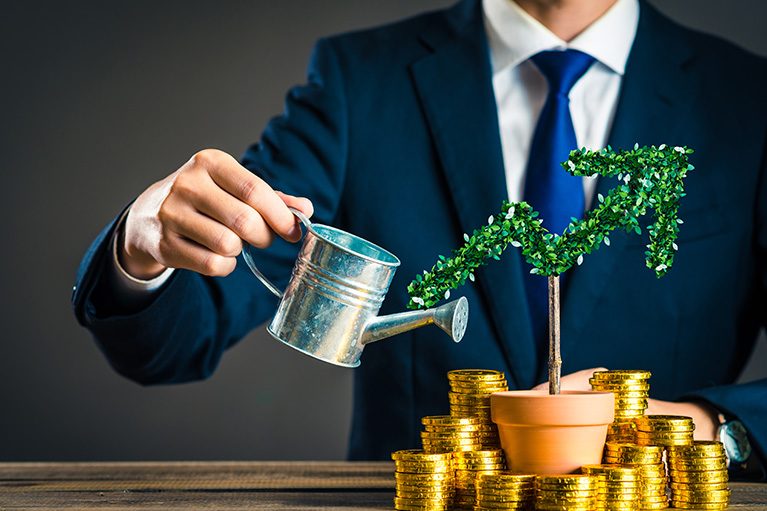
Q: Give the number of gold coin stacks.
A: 11